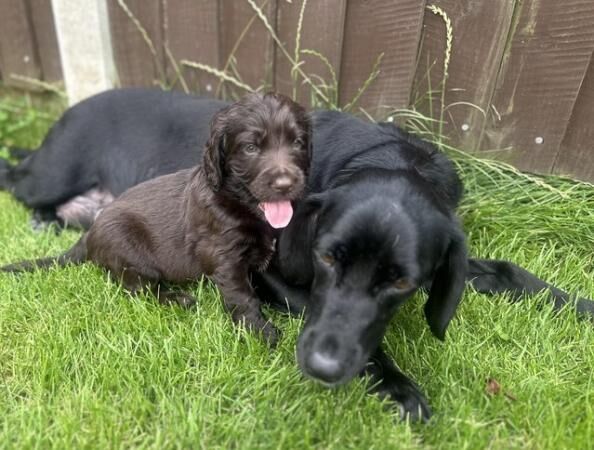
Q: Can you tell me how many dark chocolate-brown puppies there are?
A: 1